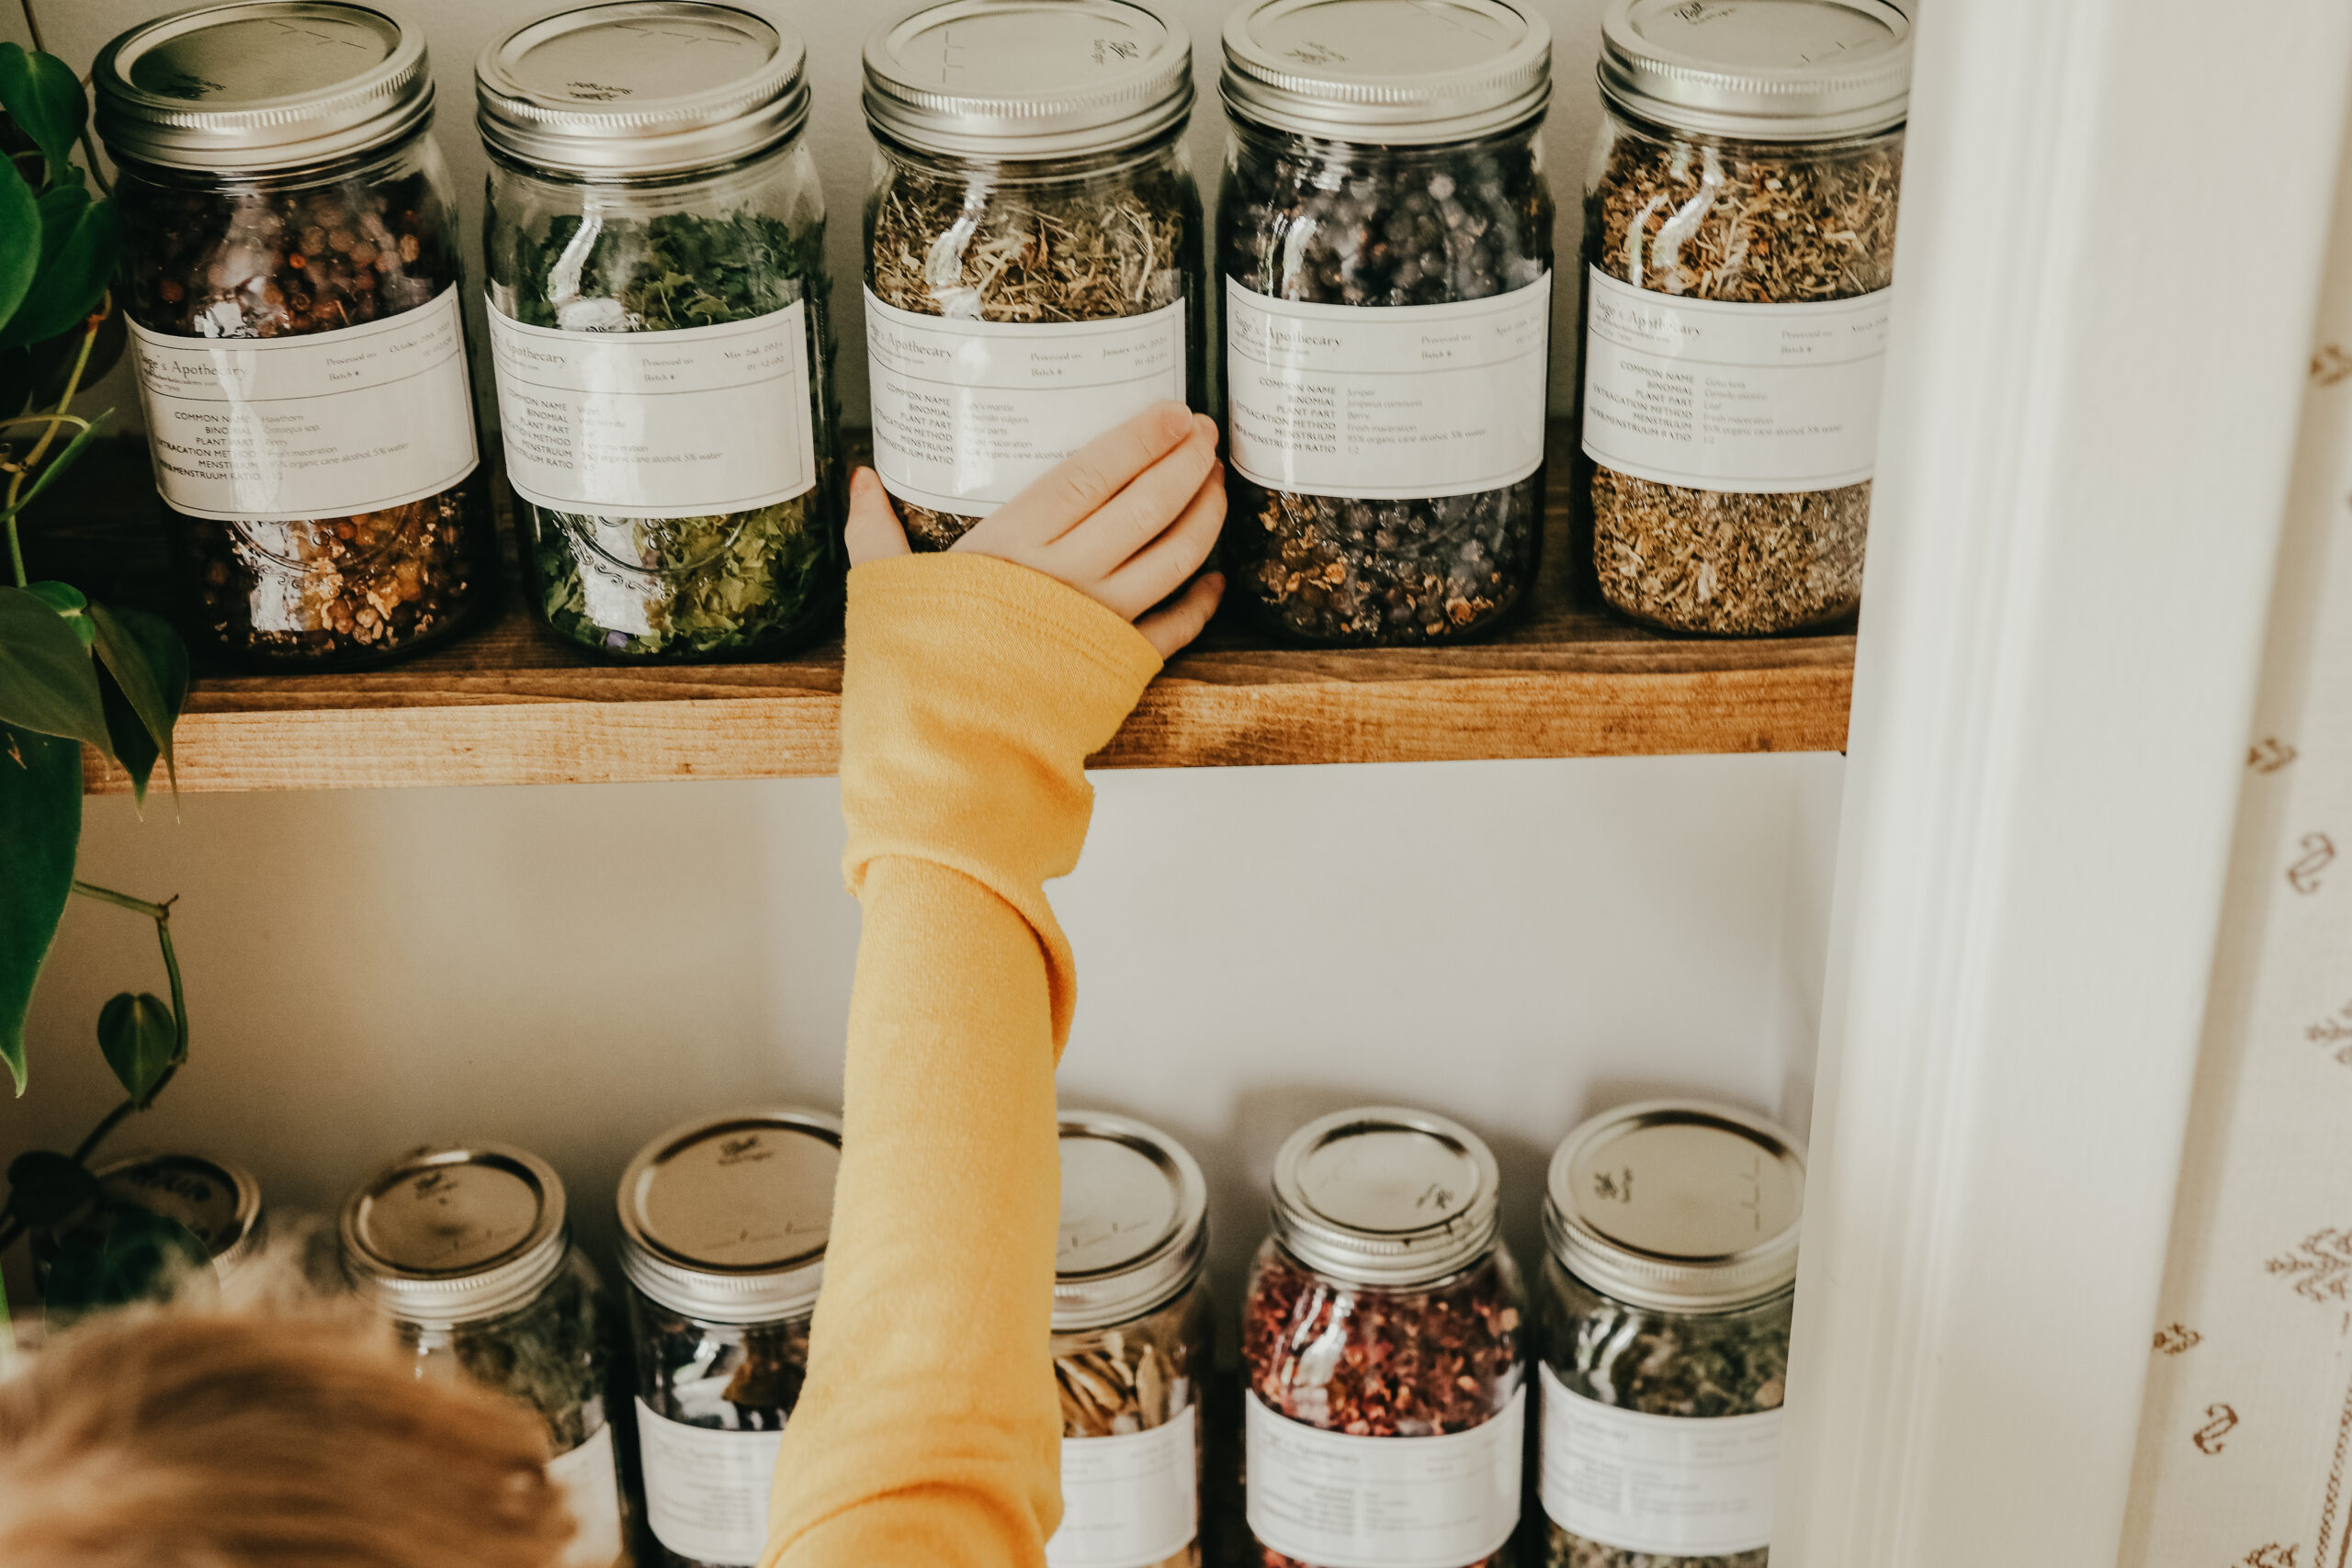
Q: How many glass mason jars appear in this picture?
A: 11